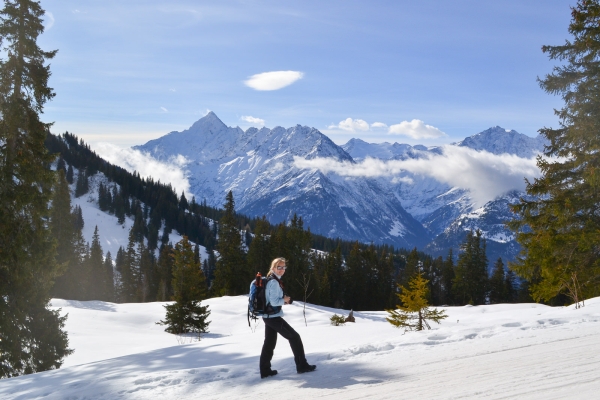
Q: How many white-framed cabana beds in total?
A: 0